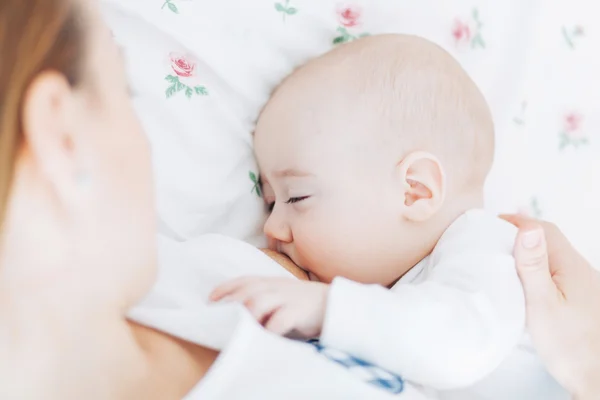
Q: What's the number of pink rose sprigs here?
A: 4